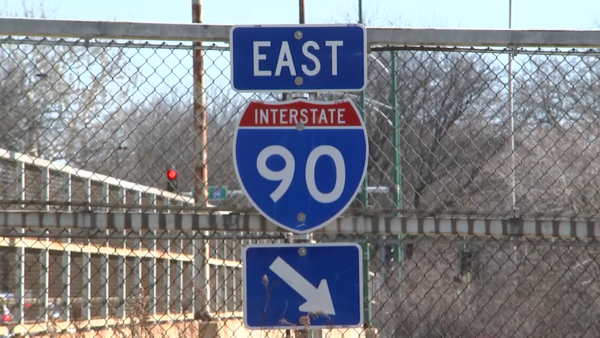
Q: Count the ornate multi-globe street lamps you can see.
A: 0